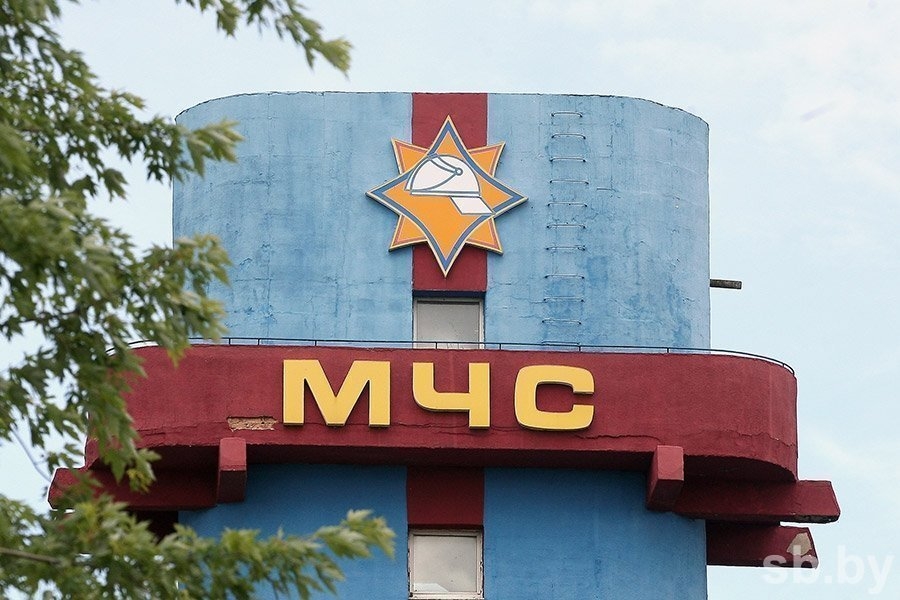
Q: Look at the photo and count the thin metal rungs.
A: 11